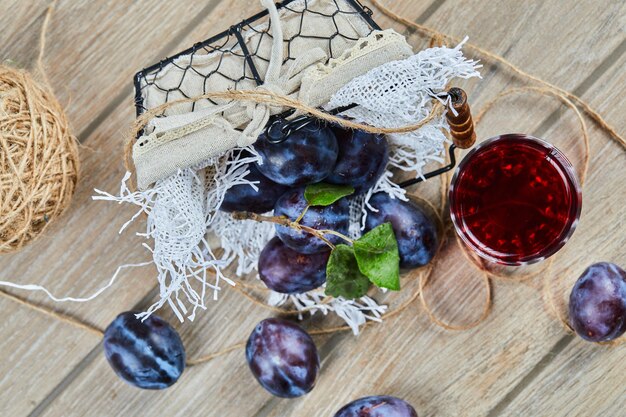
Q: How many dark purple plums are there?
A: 10